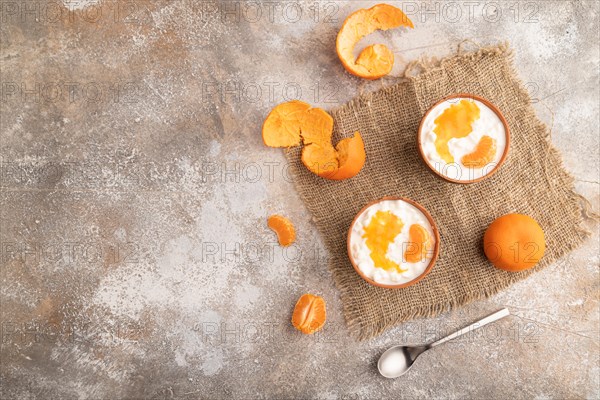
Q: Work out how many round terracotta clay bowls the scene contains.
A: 2